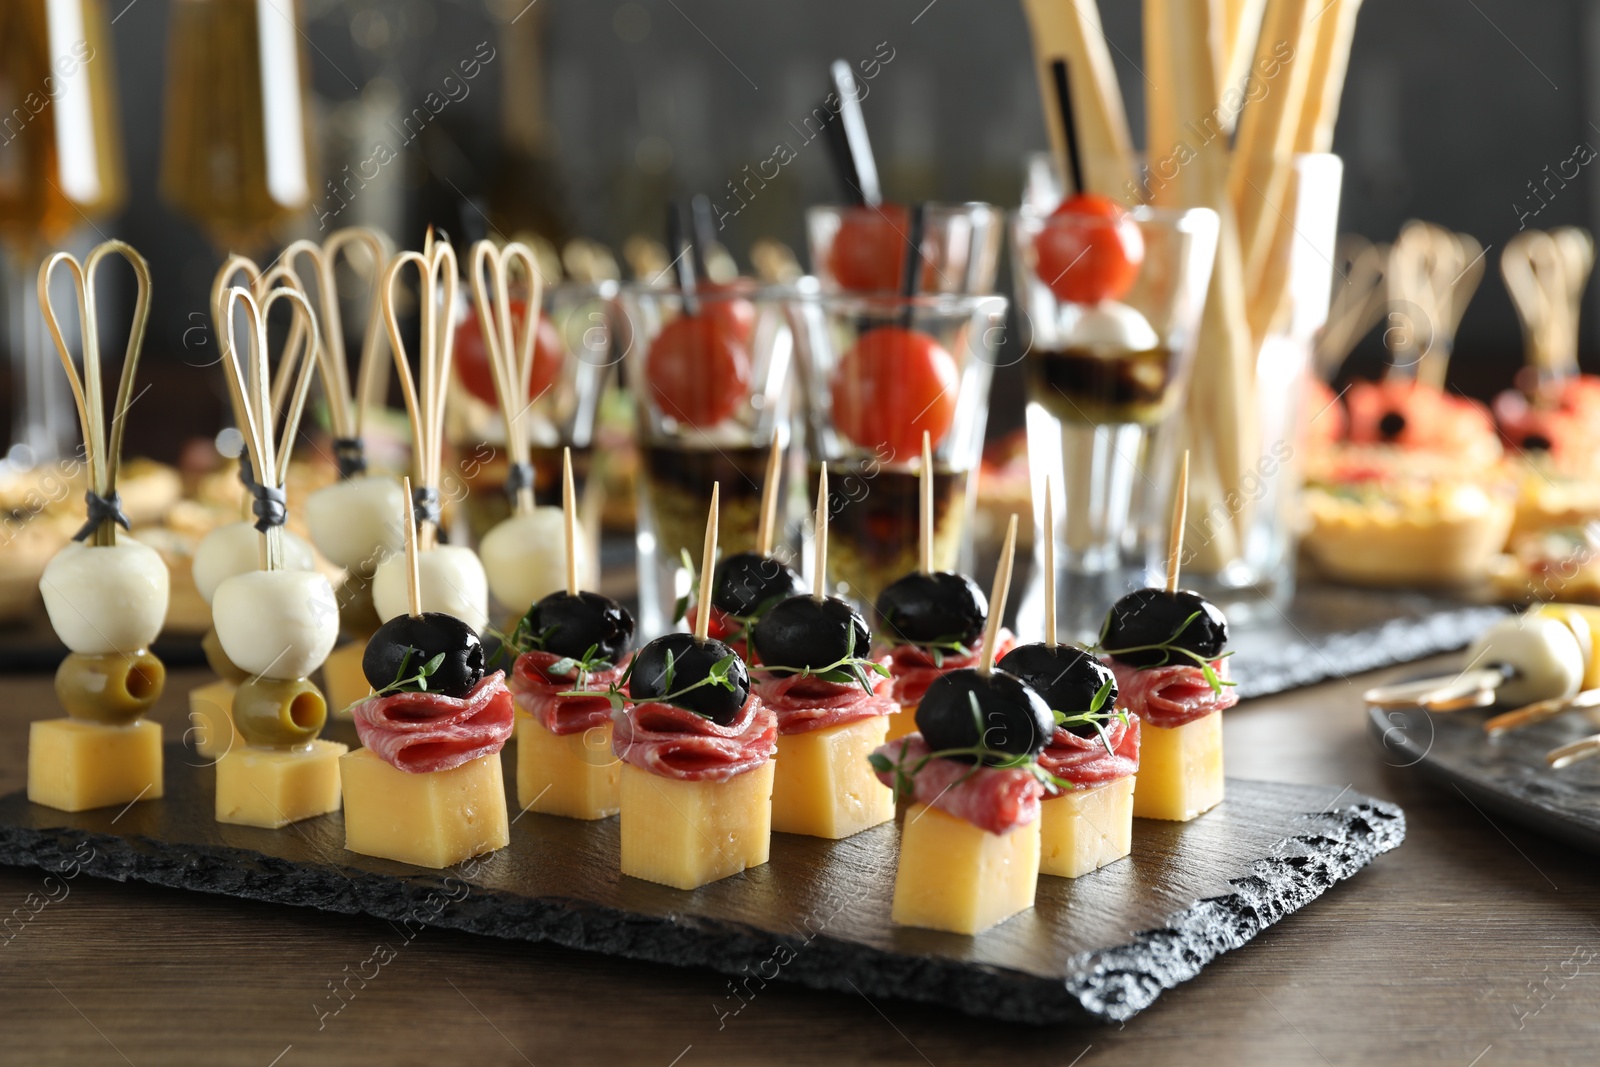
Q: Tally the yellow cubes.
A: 12